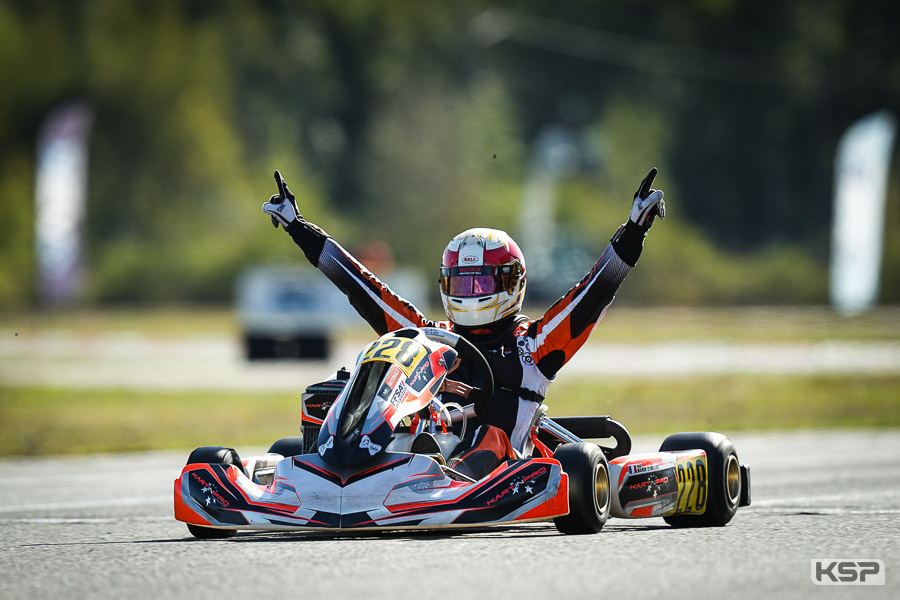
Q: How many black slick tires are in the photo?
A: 4